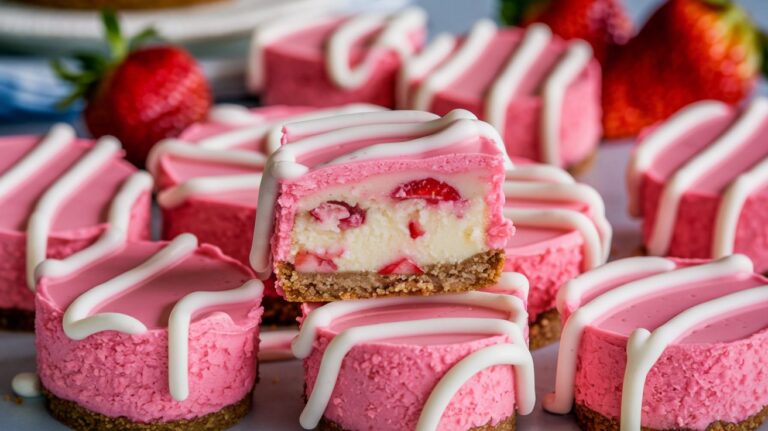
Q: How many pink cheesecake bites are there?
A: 10